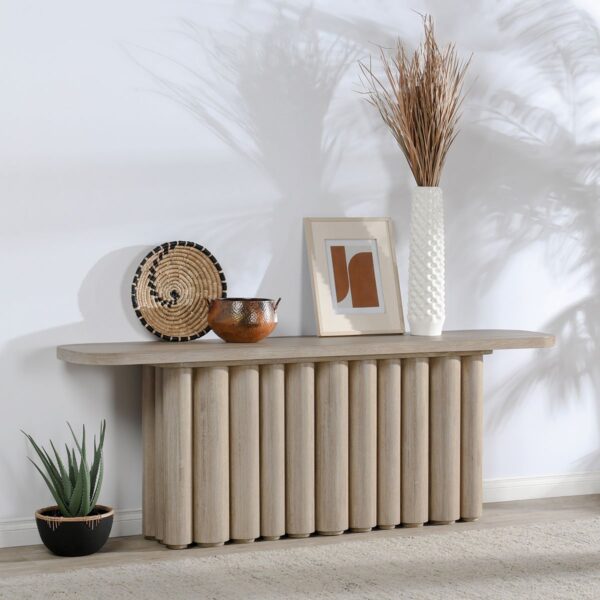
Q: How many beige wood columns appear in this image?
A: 13